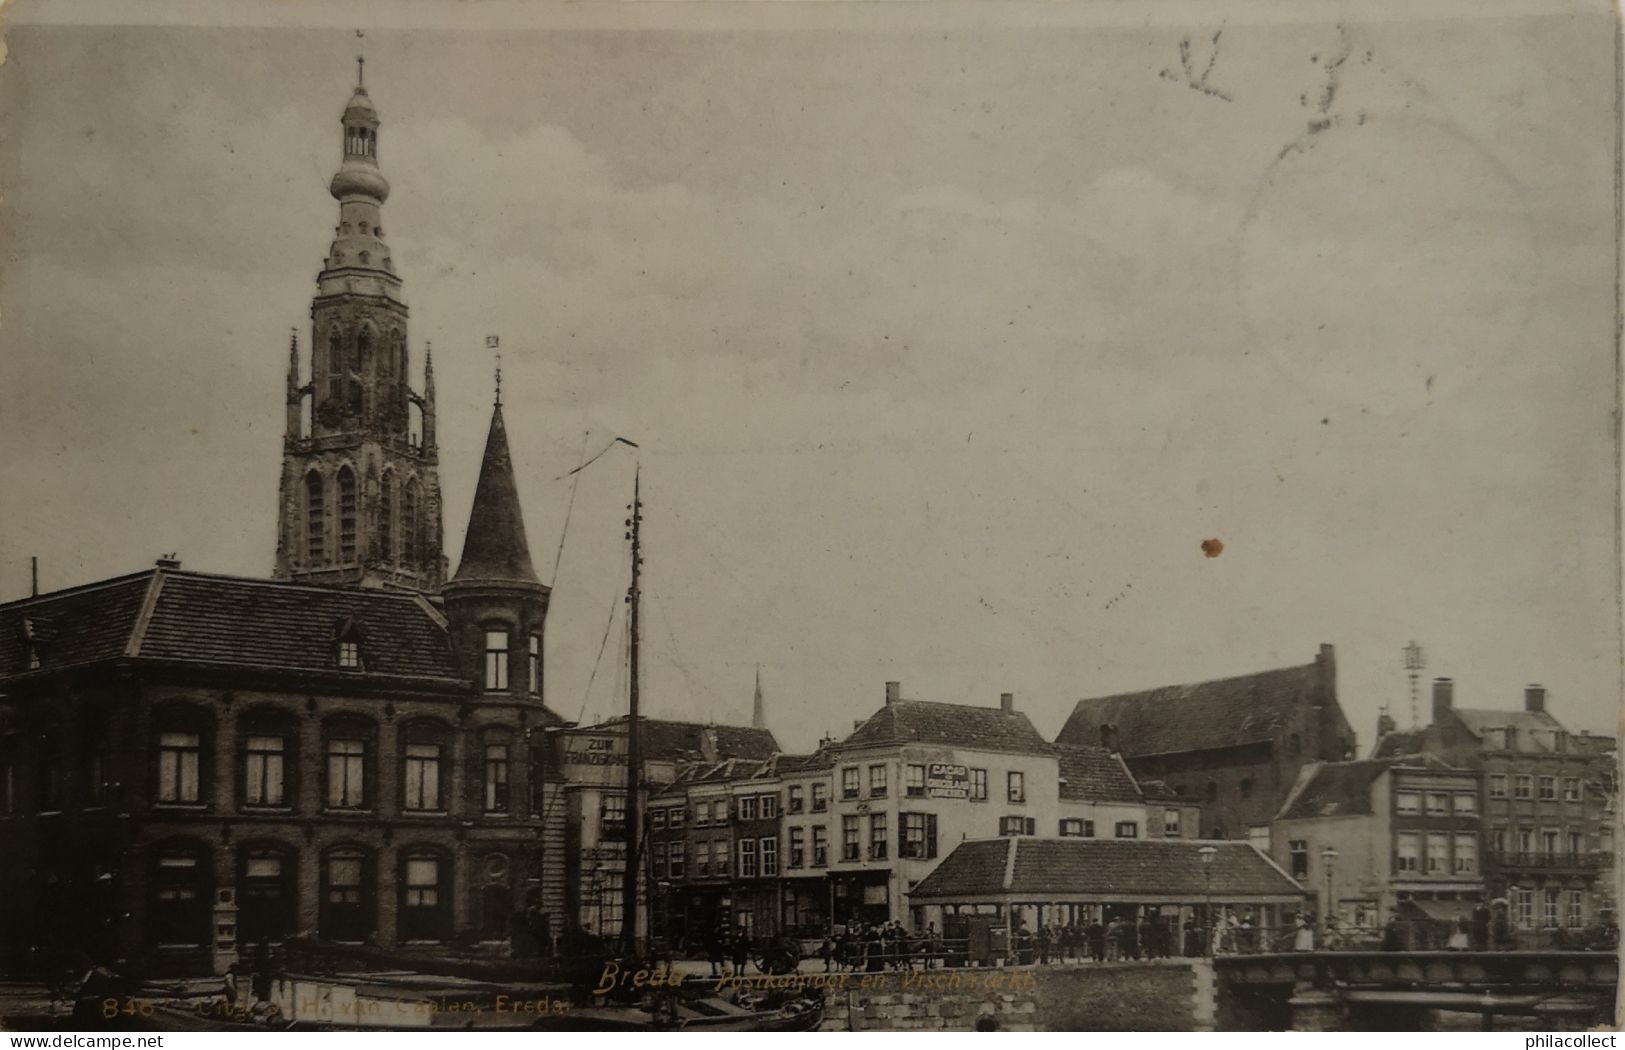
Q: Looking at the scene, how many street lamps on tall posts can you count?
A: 2